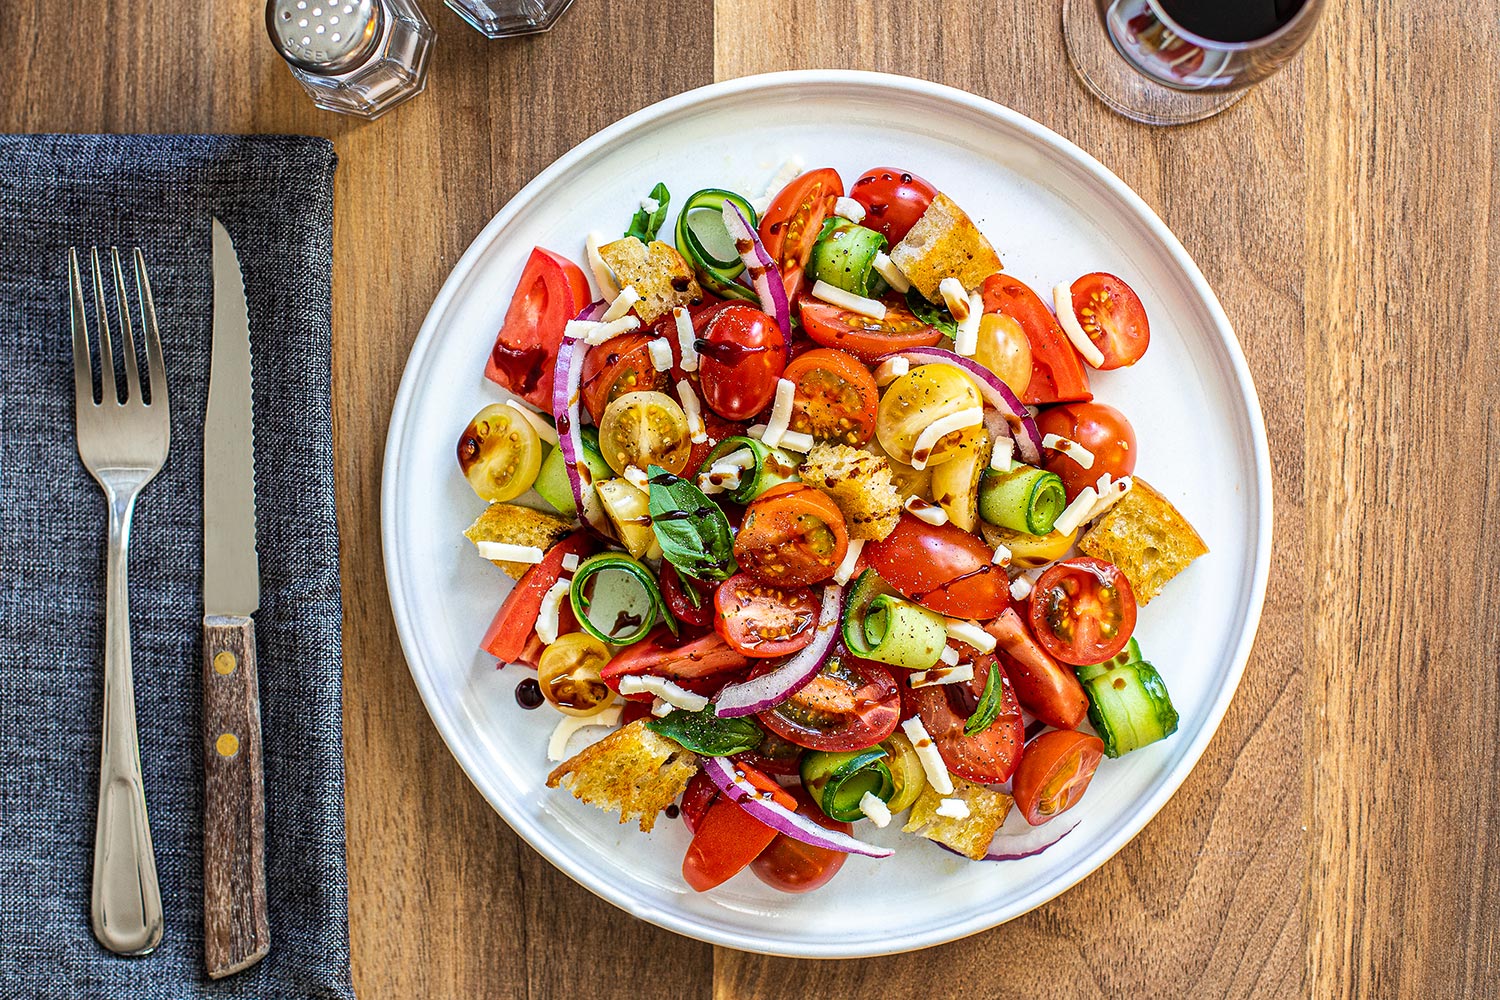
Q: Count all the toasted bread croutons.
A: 7